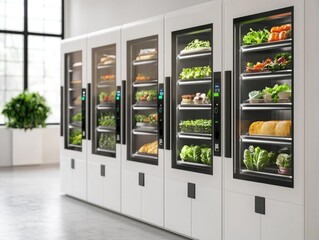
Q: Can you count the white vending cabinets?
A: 5